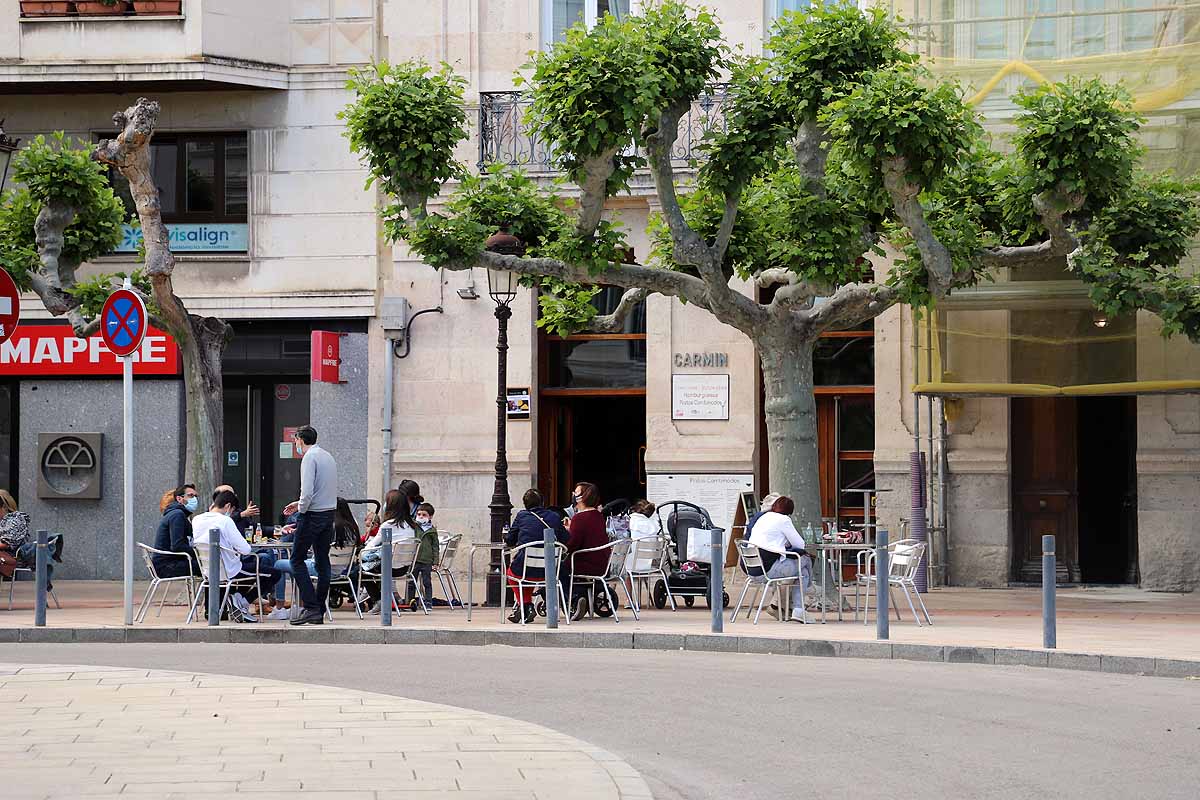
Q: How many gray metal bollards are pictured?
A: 7